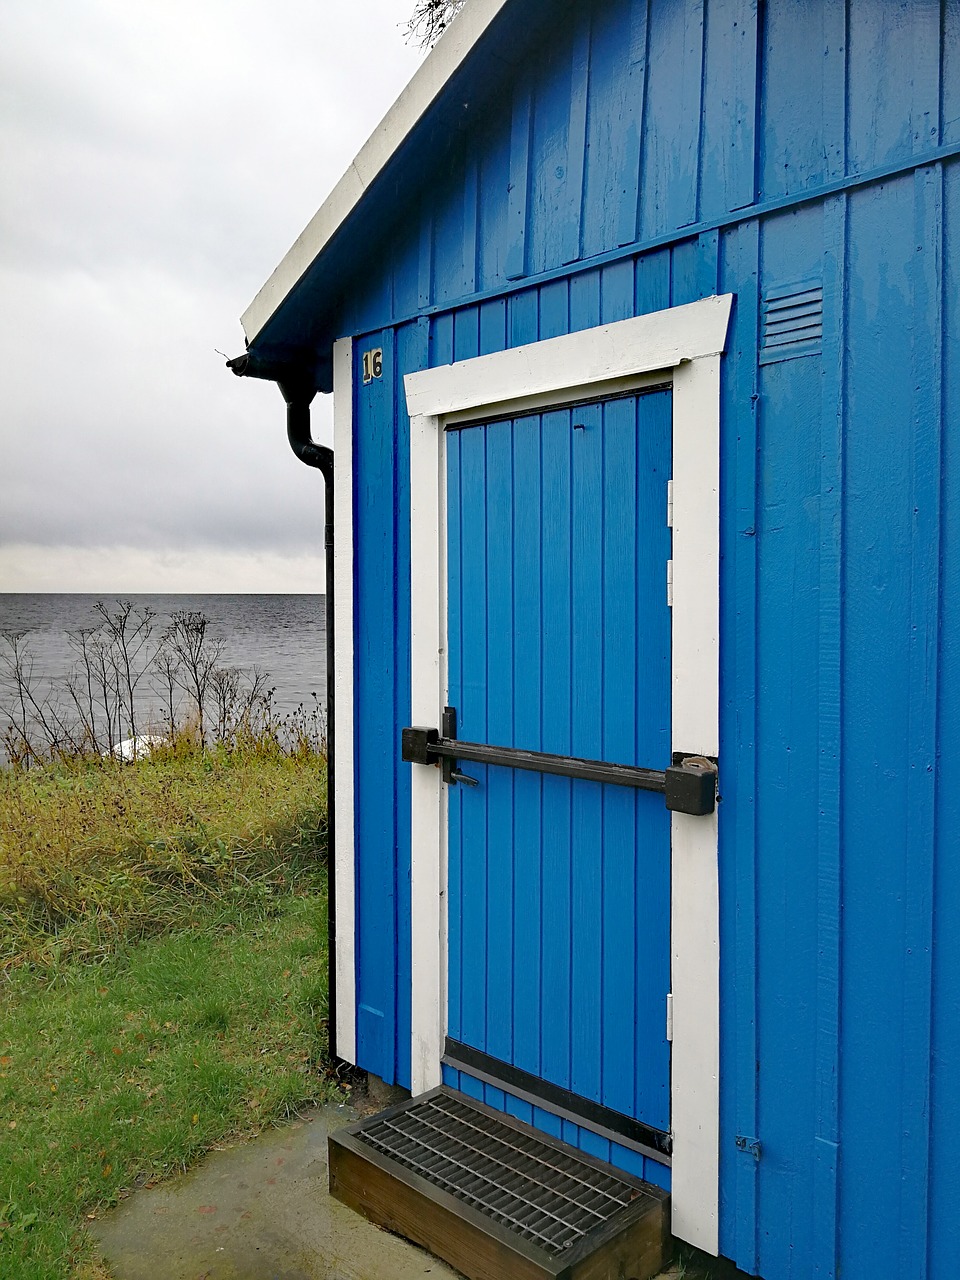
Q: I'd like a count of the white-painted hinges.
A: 3